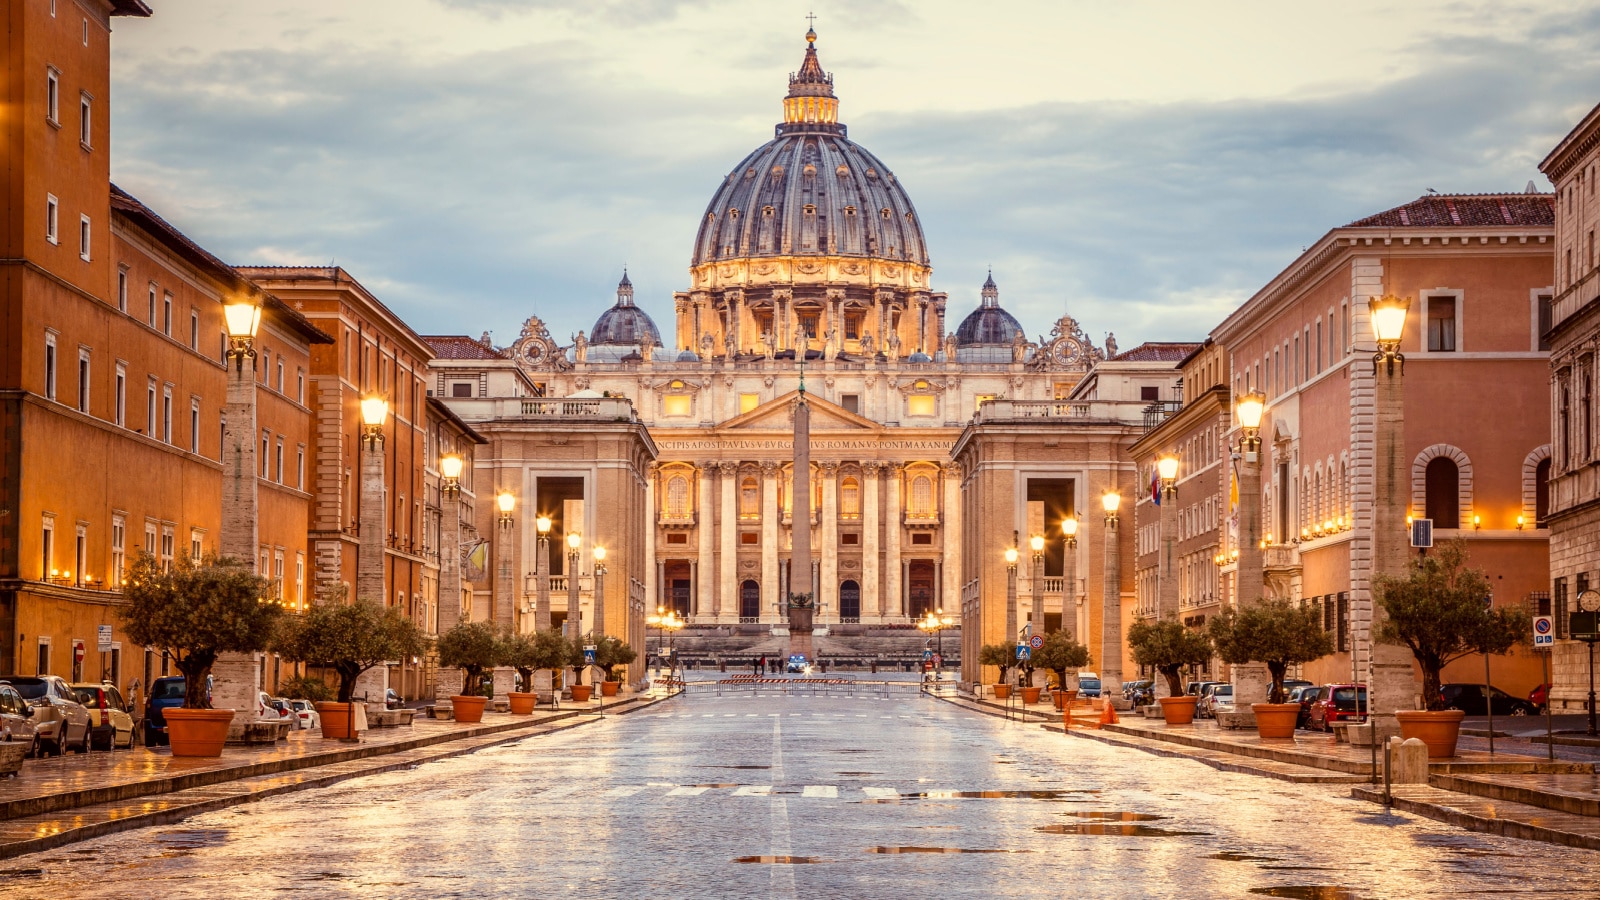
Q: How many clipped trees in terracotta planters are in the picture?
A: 12